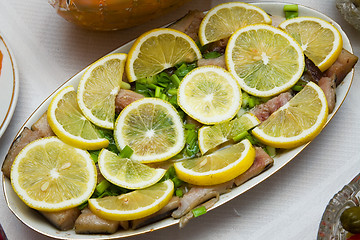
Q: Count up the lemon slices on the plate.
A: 14